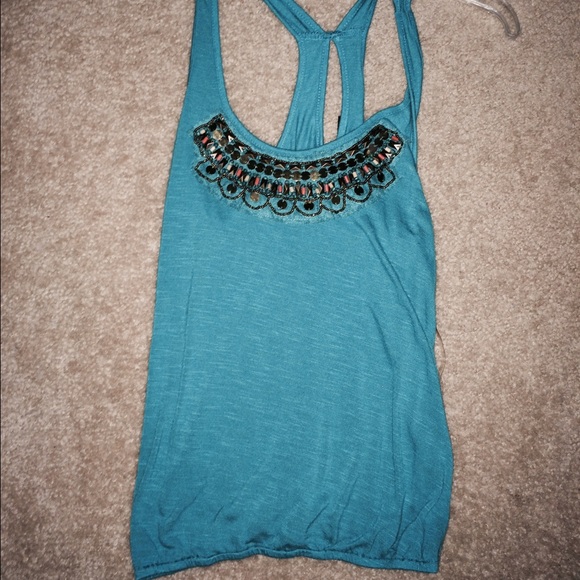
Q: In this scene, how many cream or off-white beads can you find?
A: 11